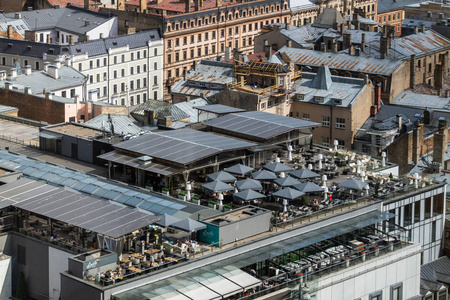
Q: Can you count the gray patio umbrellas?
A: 14